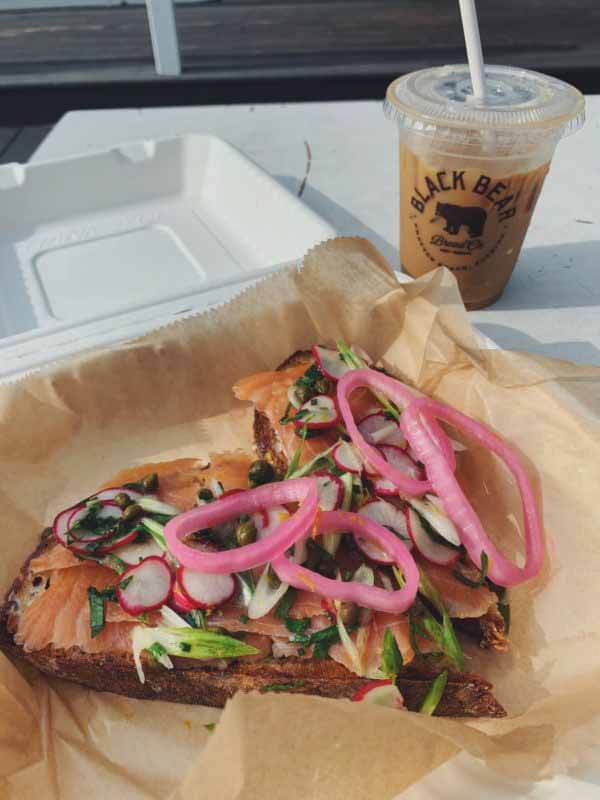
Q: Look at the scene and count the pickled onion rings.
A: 4